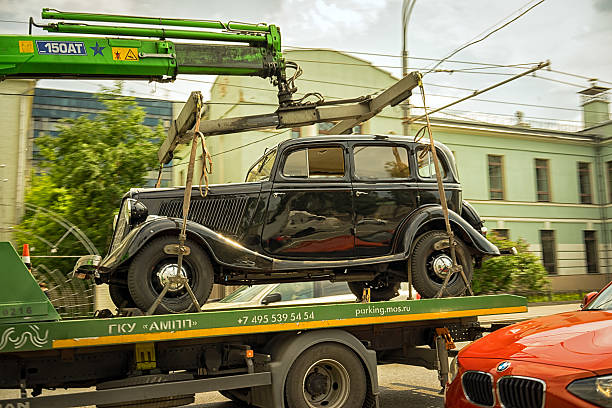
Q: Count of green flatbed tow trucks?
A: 1